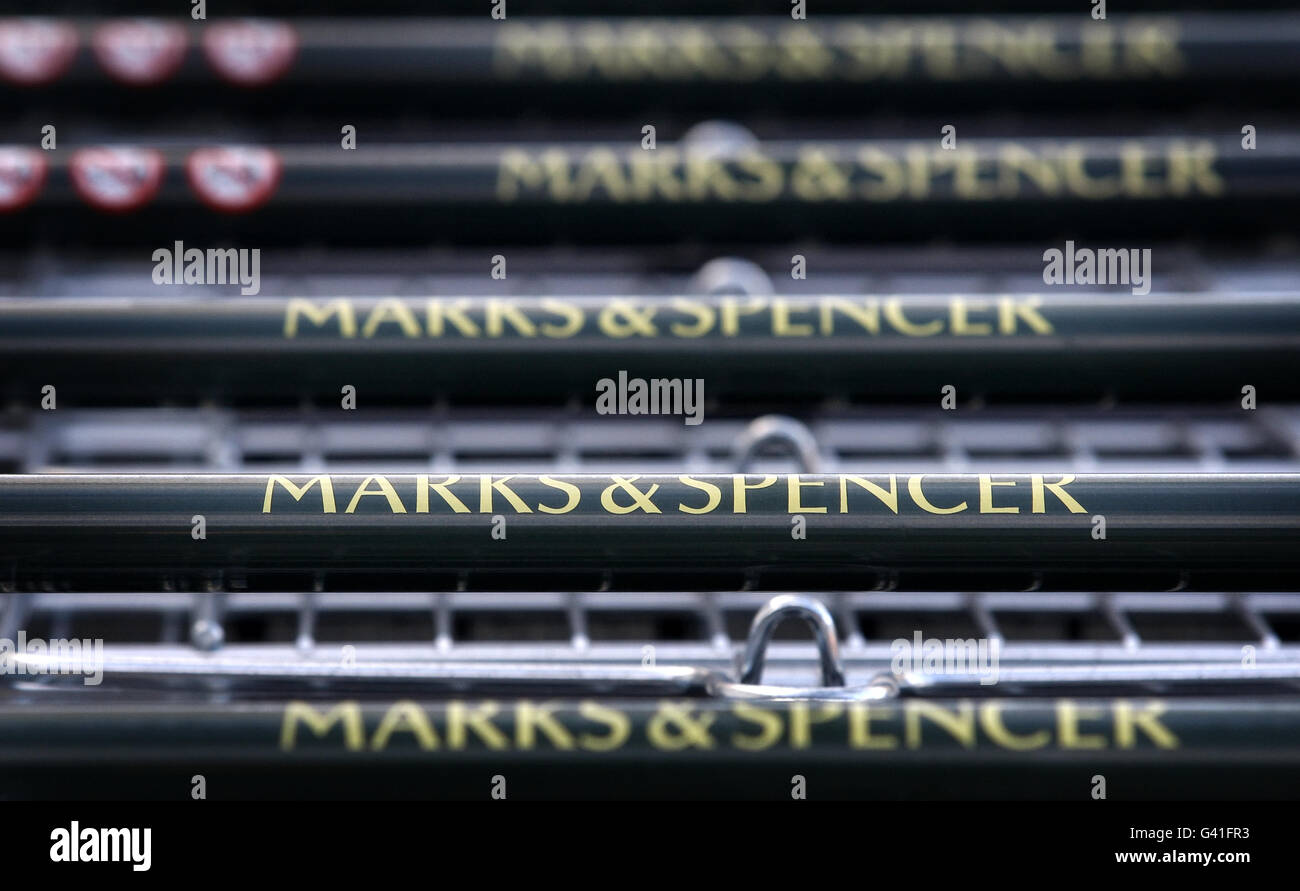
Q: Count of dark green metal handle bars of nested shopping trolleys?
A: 5